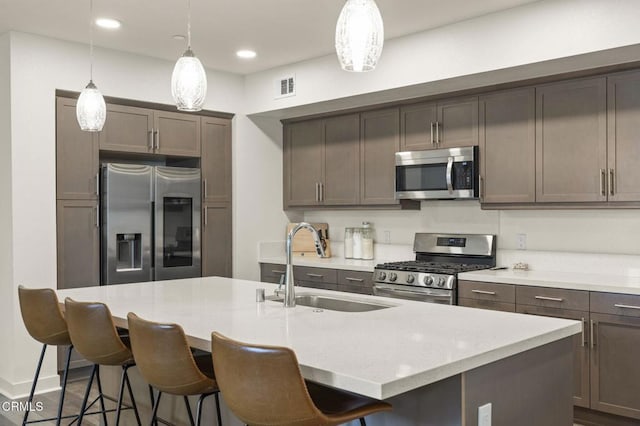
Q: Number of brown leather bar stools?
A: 4